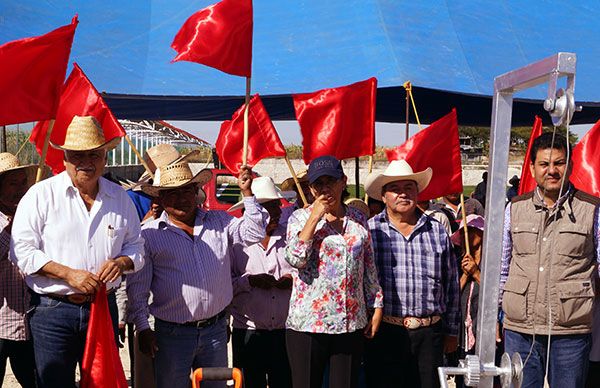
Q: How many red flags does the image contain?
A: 9